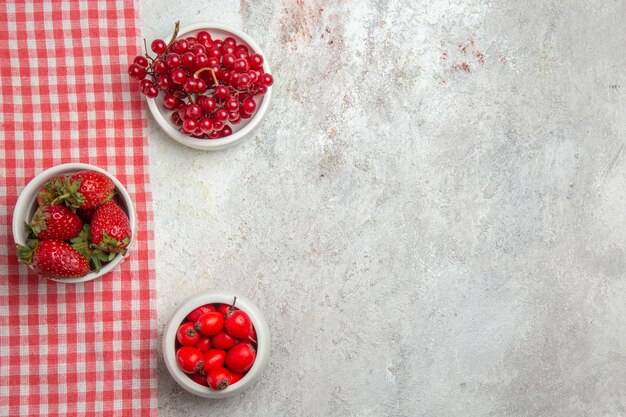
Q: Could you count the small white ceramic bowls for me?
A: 3